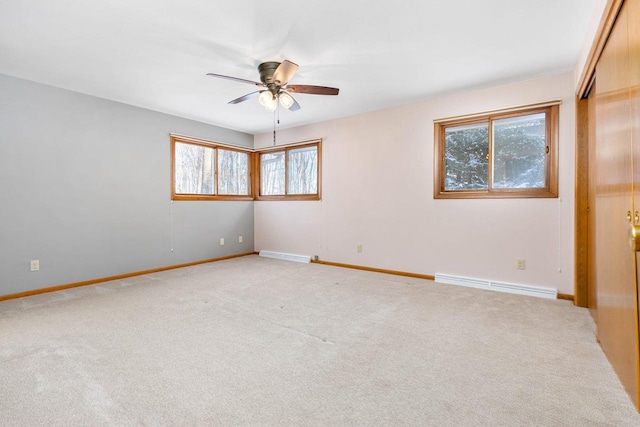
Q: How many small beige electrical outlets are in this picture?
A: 5